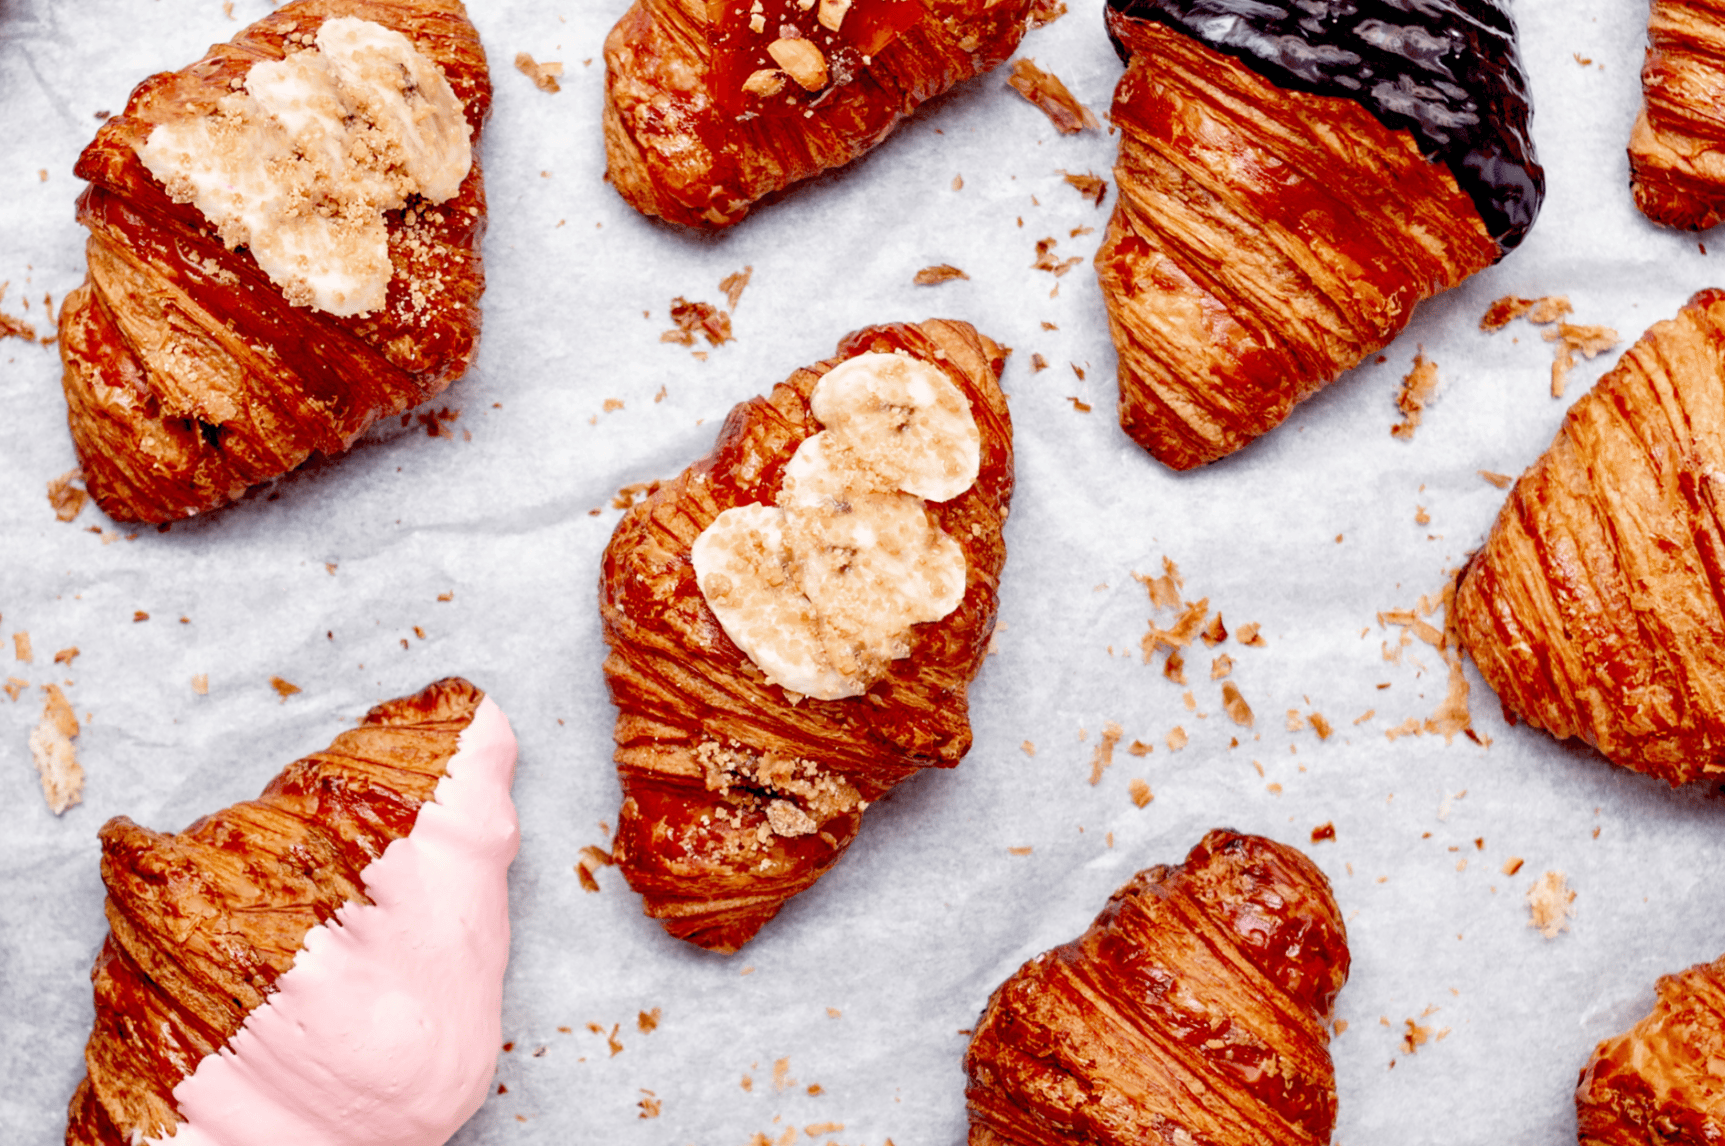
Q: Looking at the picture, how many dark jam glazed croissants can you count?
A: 1